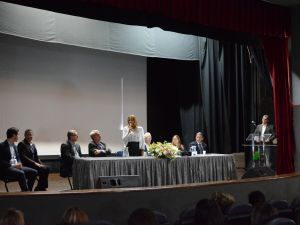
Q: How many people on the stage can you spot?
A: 9